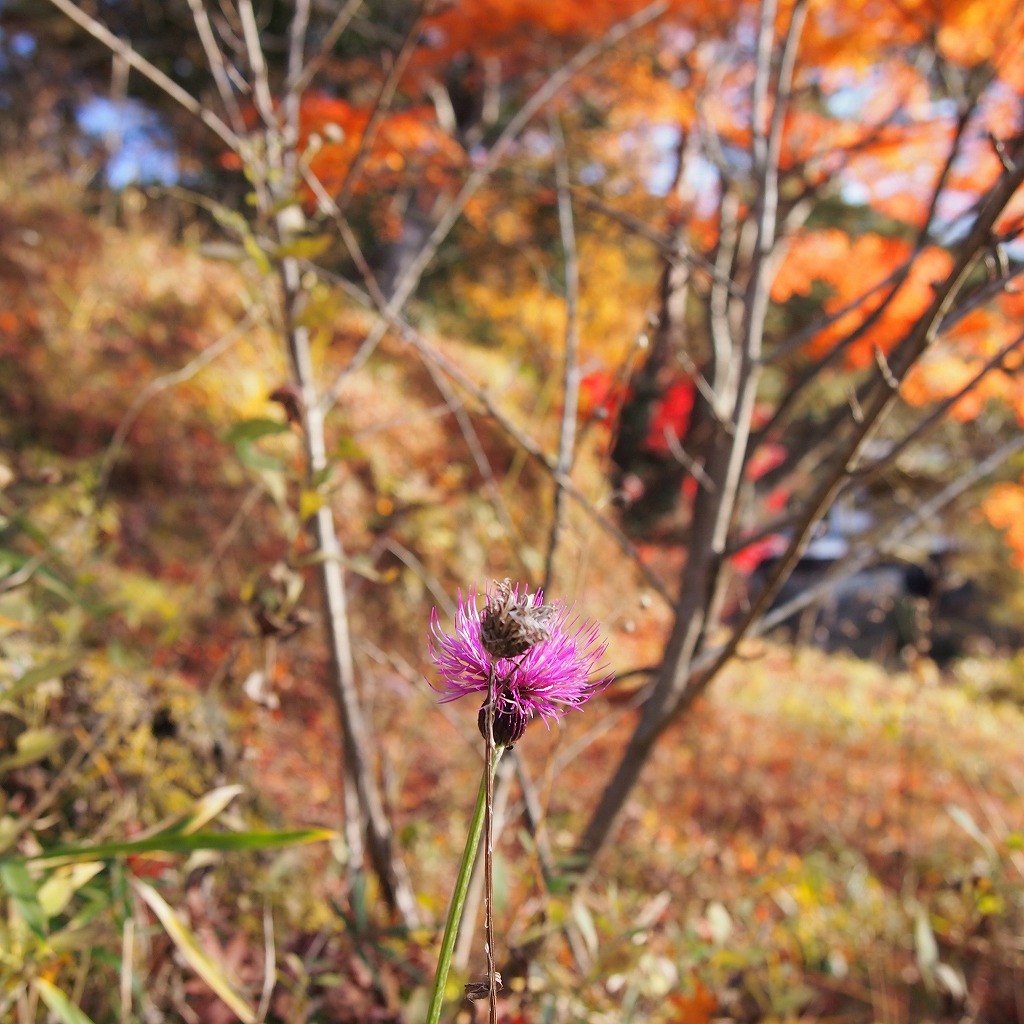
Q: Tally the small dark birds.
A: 0